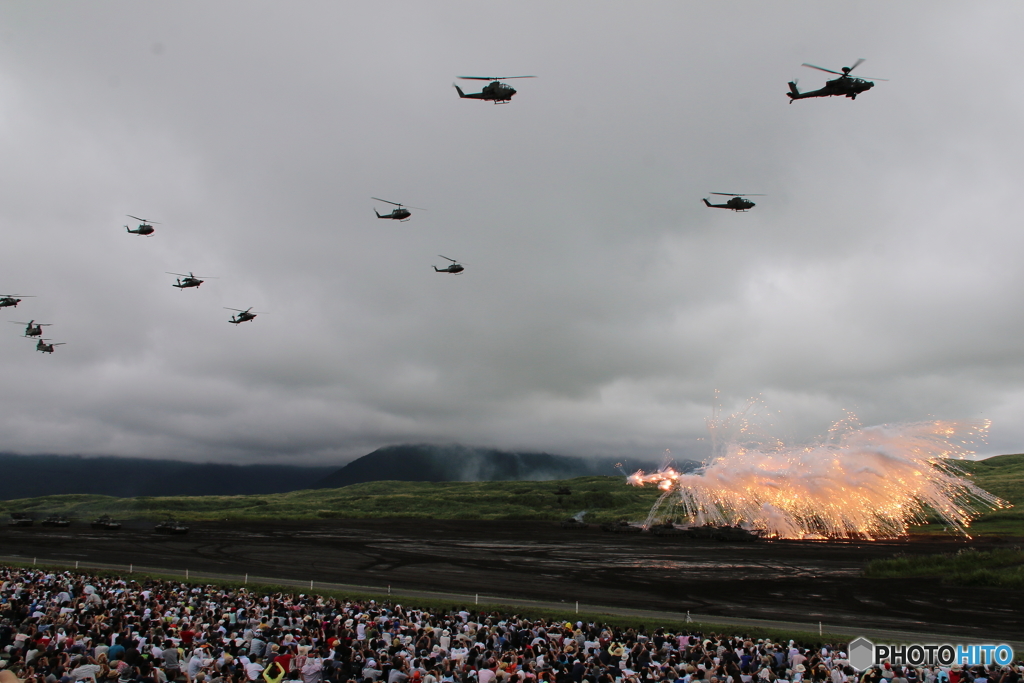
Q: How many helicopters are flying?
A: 11